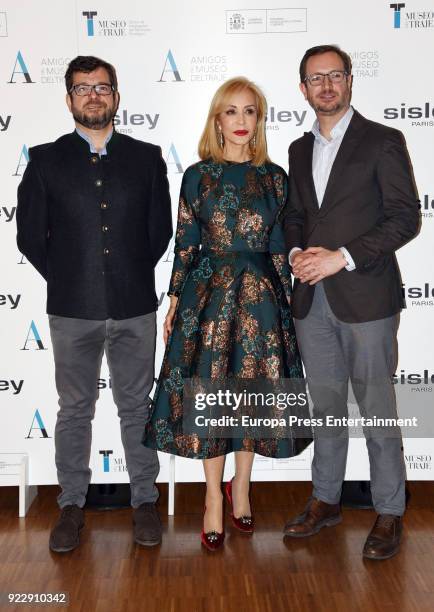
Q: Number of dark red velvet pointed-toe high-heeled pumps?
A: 2